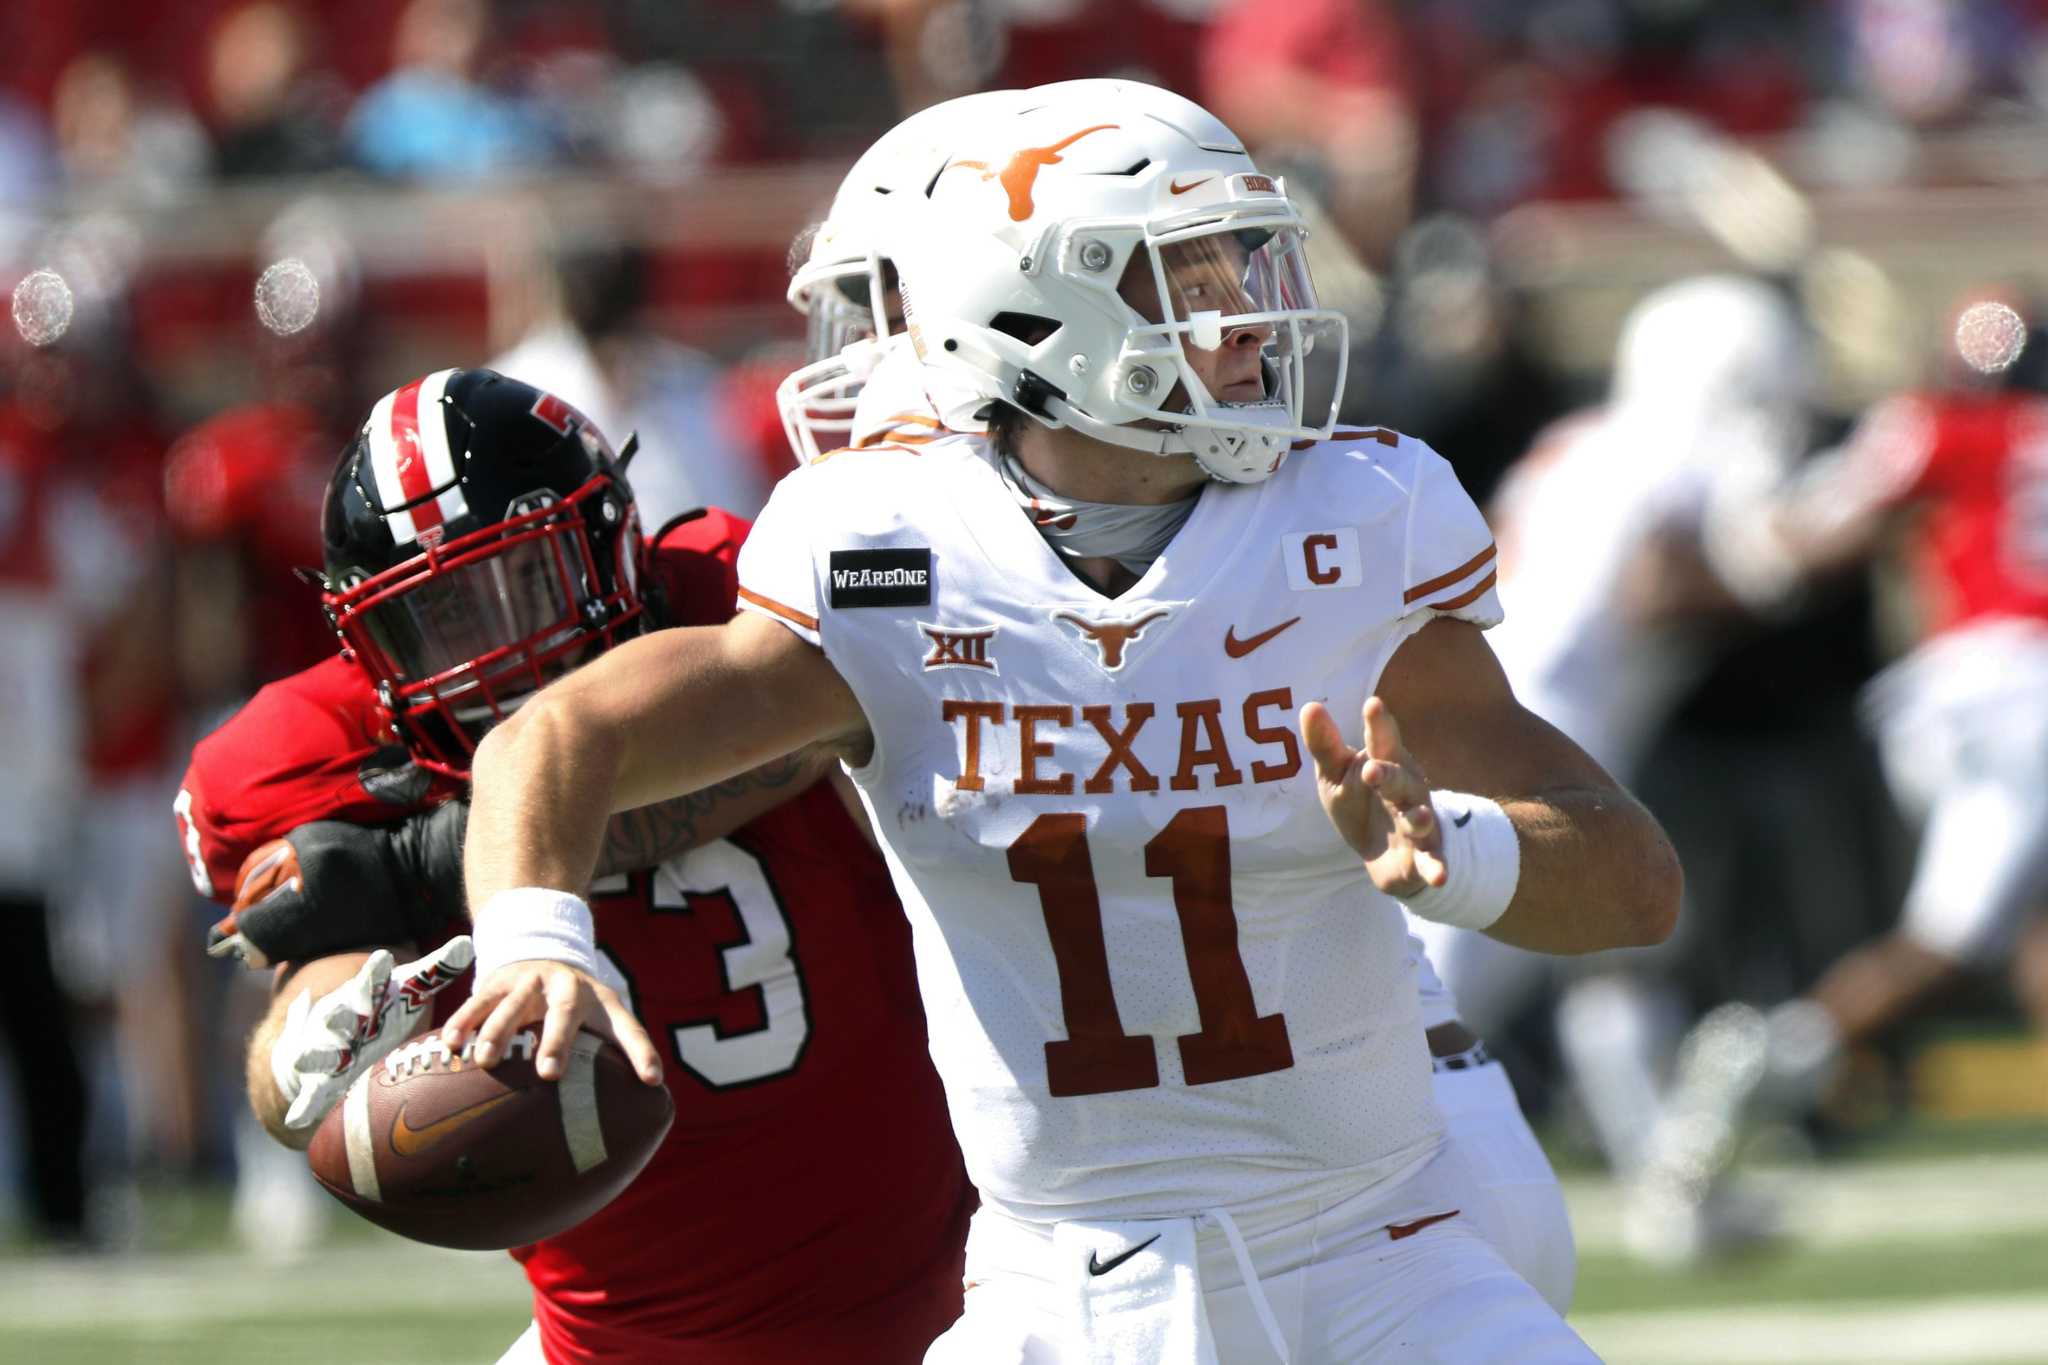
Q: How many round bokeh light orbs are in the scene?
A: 3